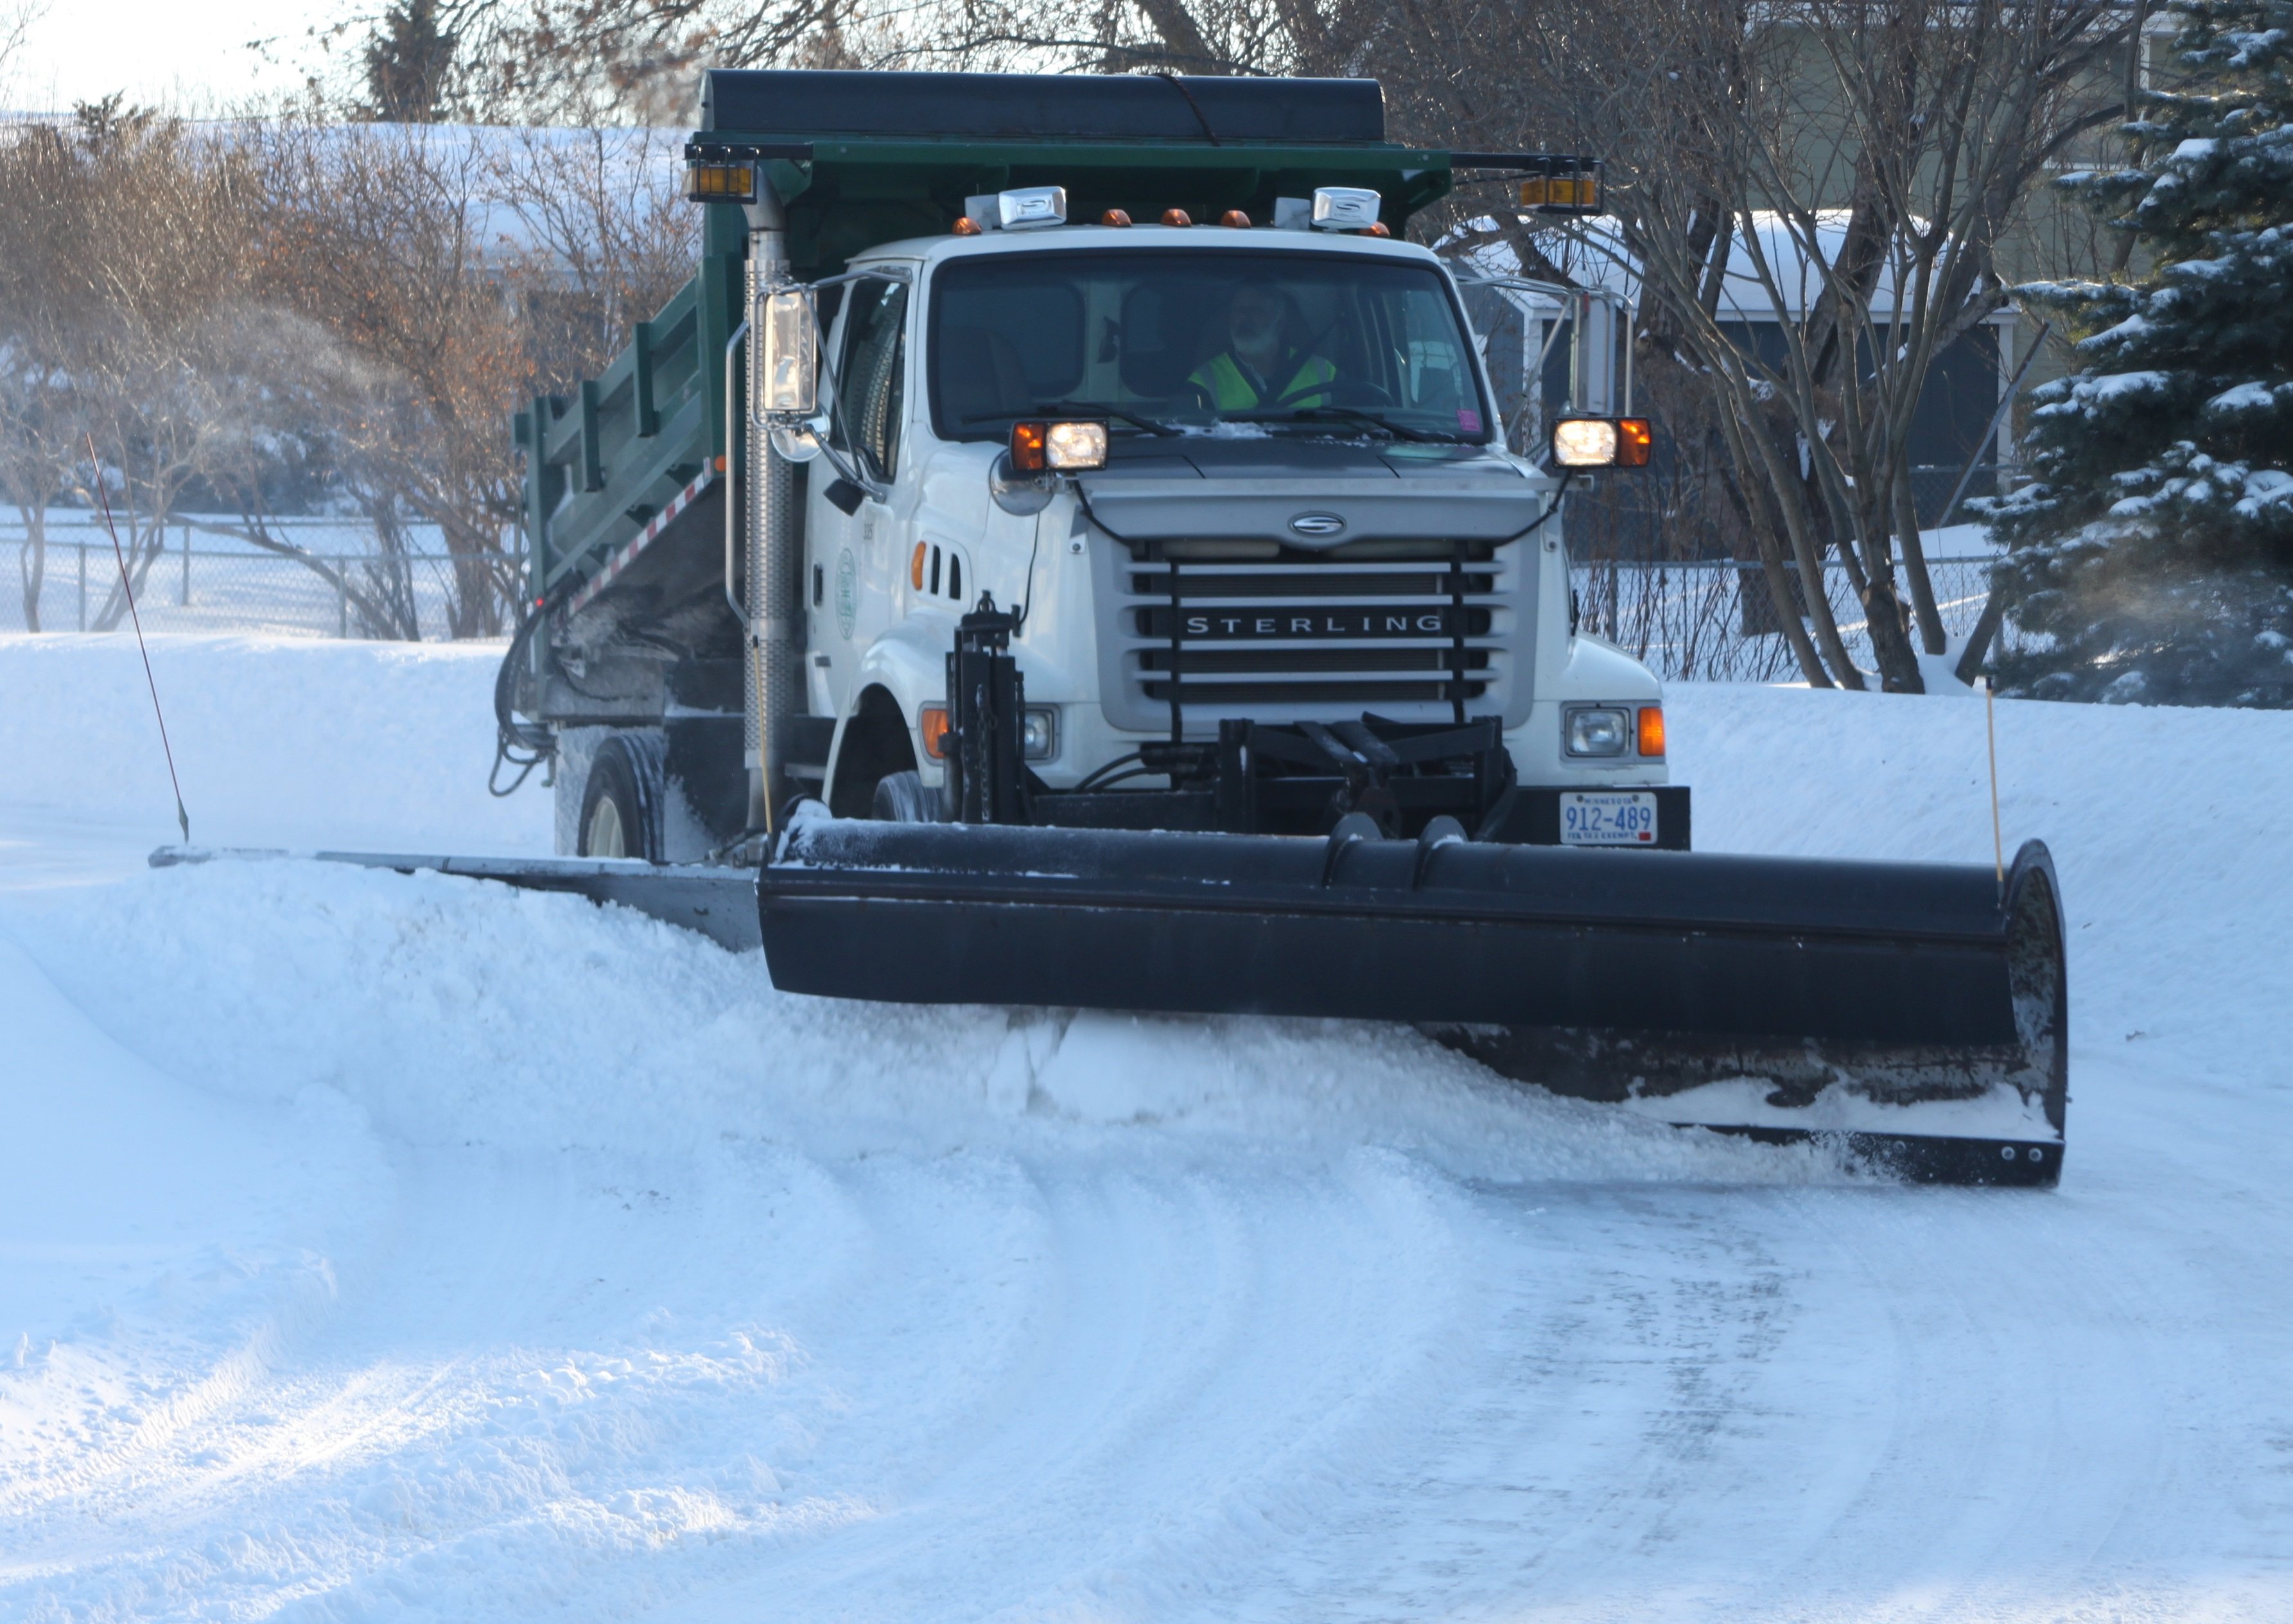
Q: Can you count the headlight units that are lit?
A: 2